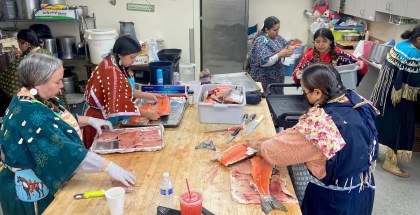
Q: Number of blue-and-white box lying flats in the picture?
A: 1